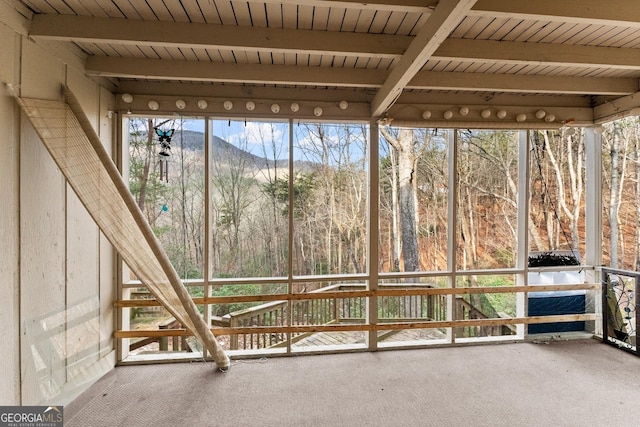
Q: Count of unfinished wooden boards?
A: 2